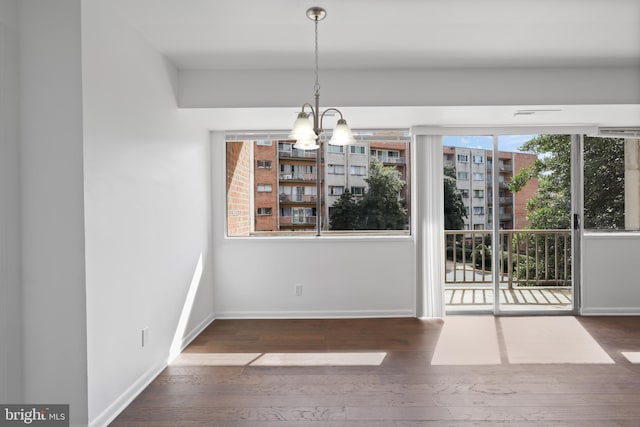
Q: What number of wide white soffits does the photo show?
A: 1